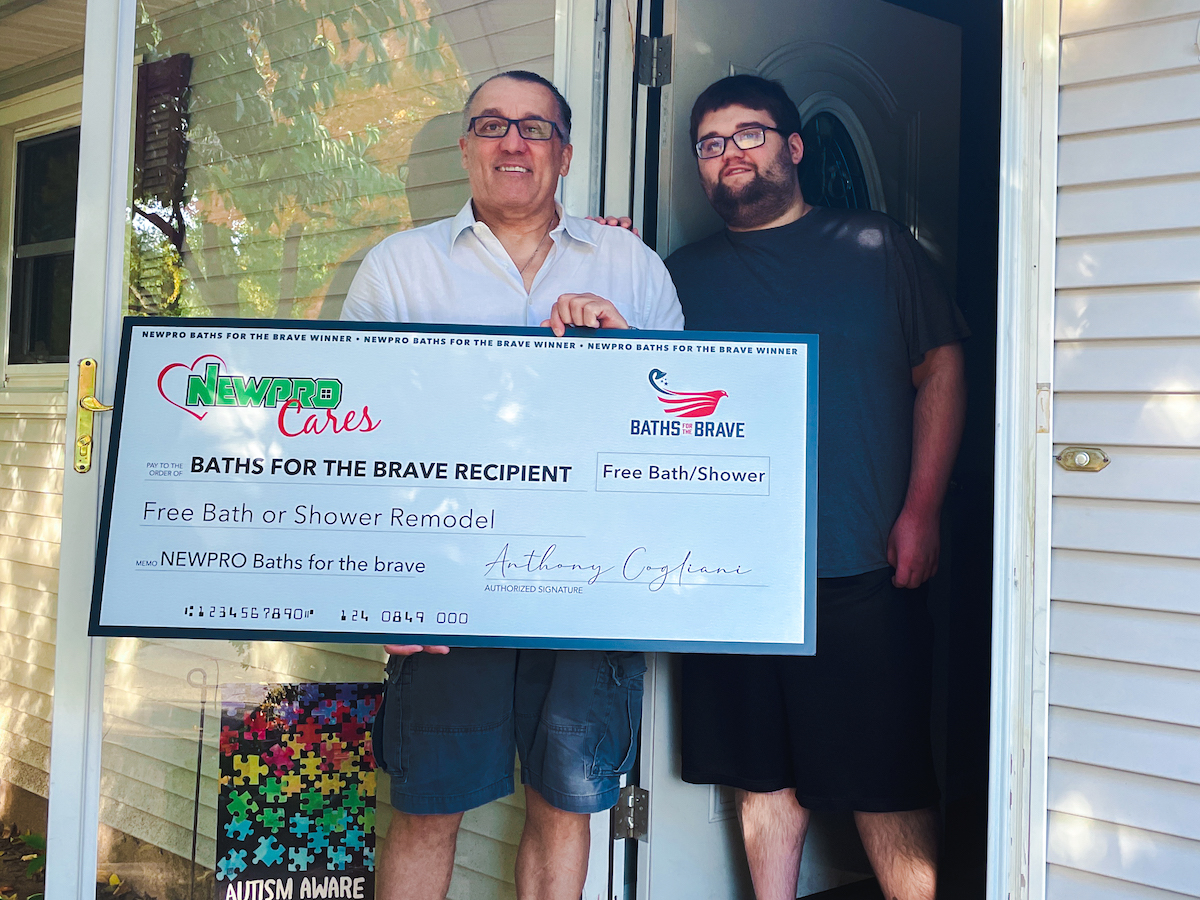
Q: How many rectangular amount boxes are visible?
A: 1